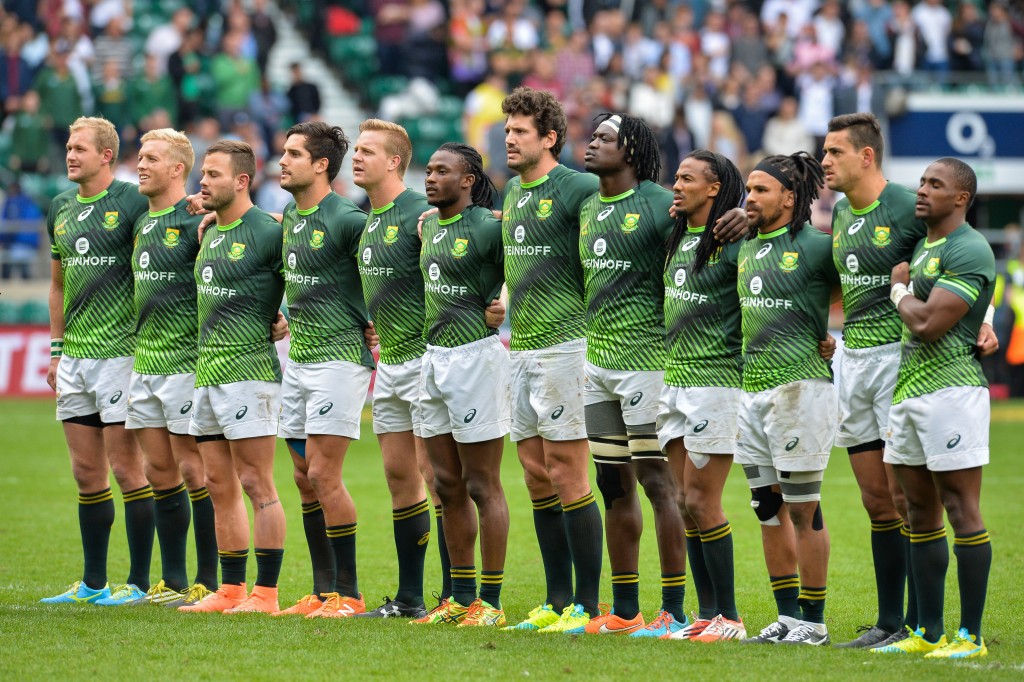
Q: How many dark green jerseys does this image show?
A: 12